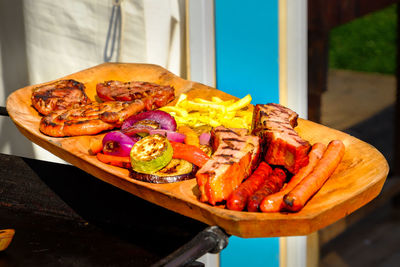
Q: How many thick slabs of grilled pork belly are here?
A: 2